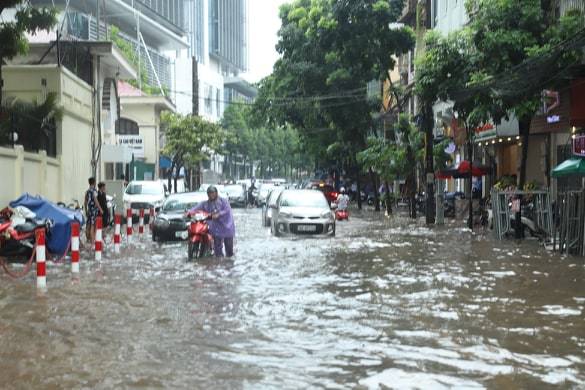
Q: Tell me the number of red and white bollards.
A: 7